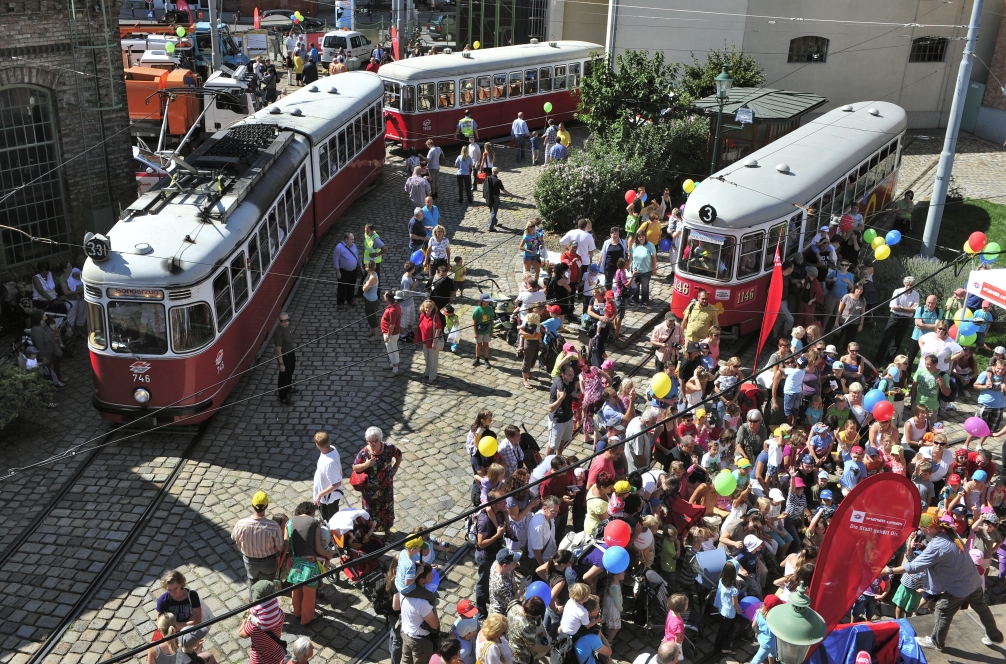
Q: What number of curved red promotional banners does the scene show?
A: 5